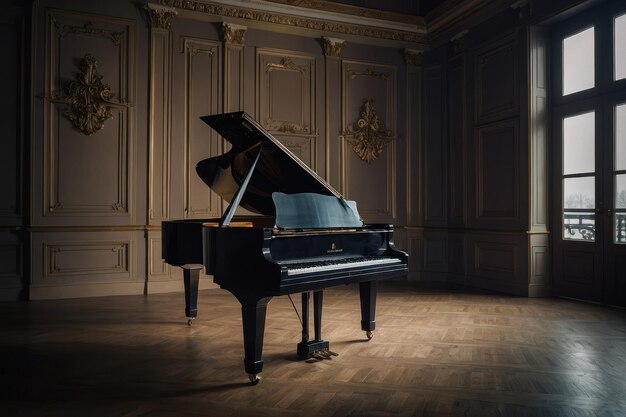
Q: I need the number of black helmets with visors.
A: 0